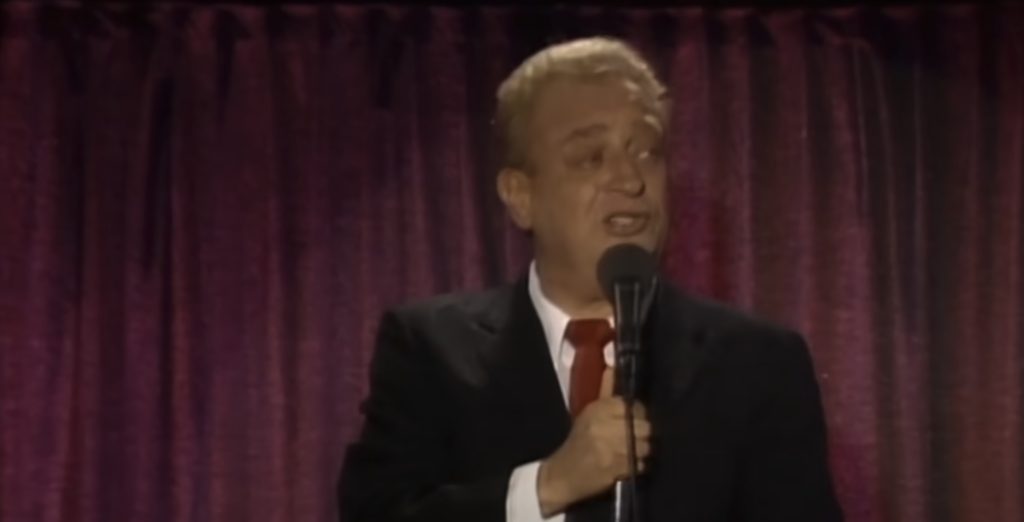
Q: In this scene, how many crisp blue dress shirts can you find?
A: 0